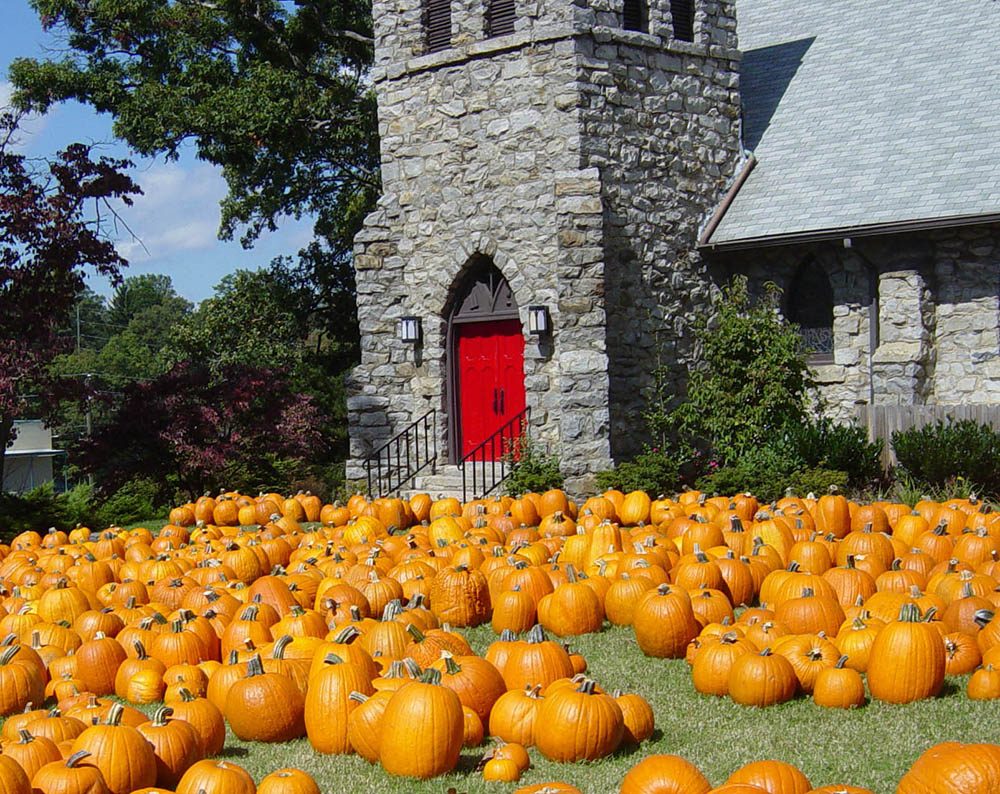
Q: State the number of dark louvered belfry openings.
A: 4